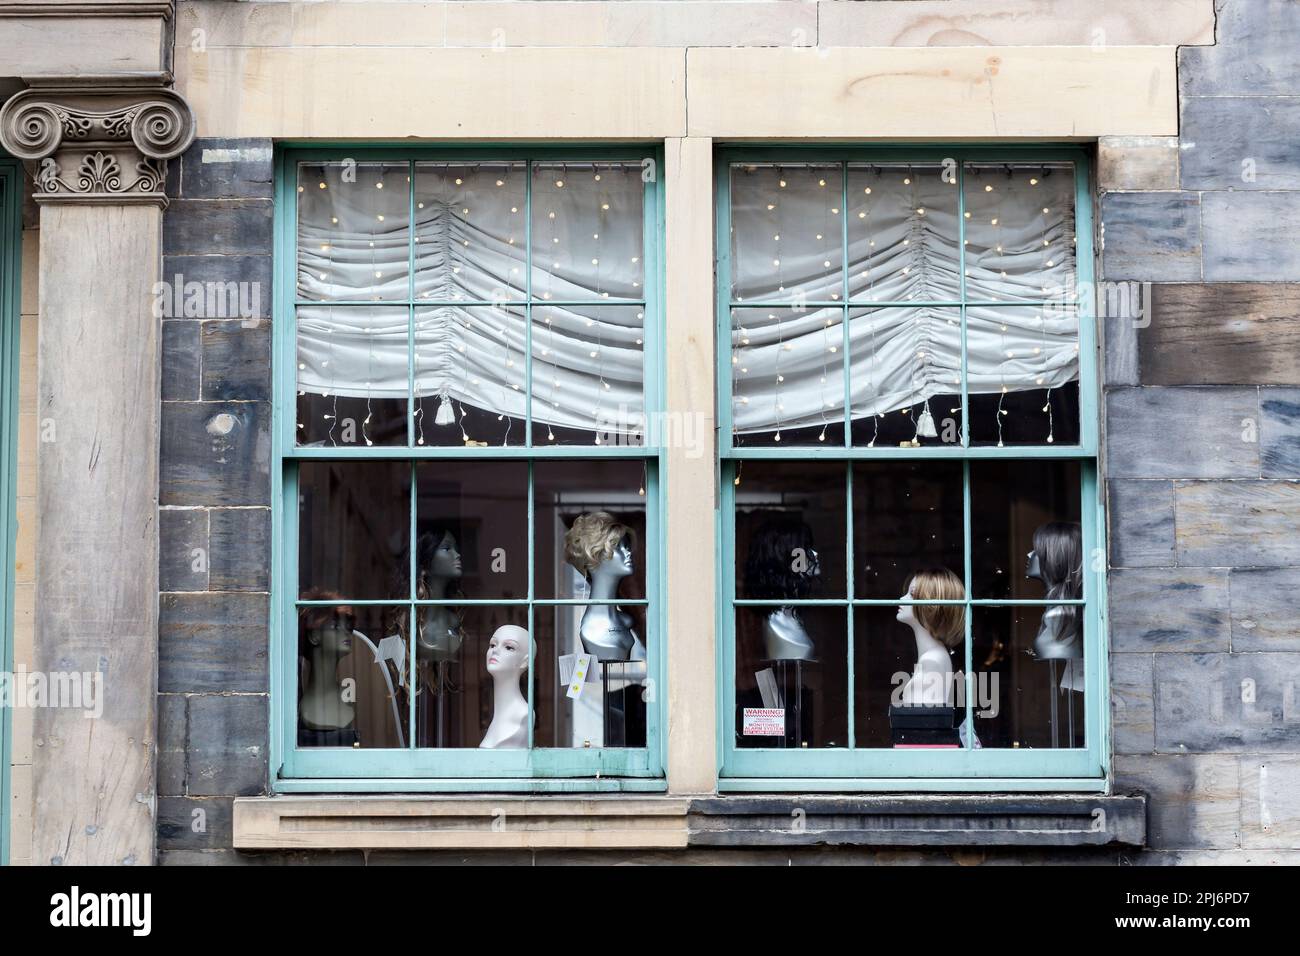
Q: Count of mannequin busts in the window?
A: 7